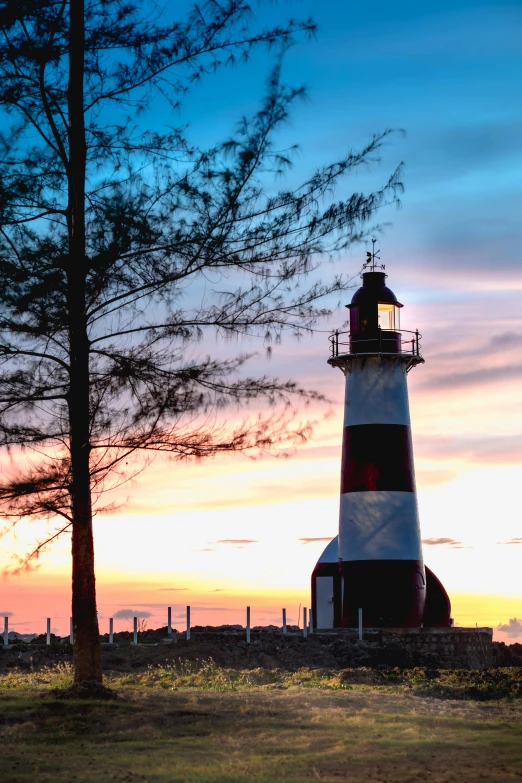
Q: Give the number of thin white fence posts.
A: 12